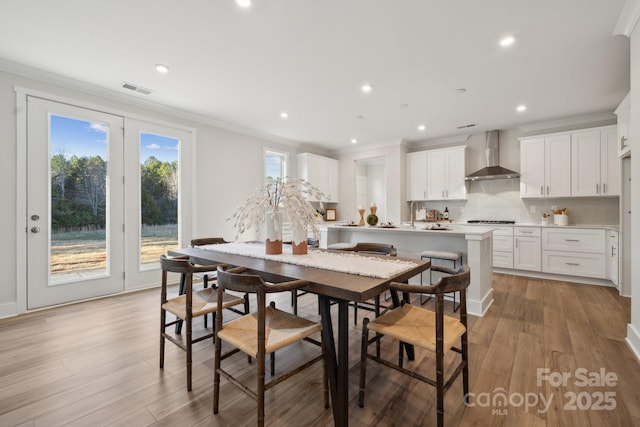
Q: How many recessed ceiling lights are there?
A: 8